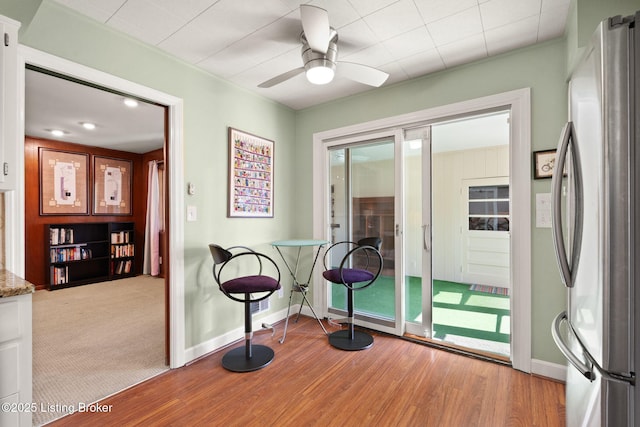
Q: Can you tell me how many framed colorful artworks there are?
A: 1